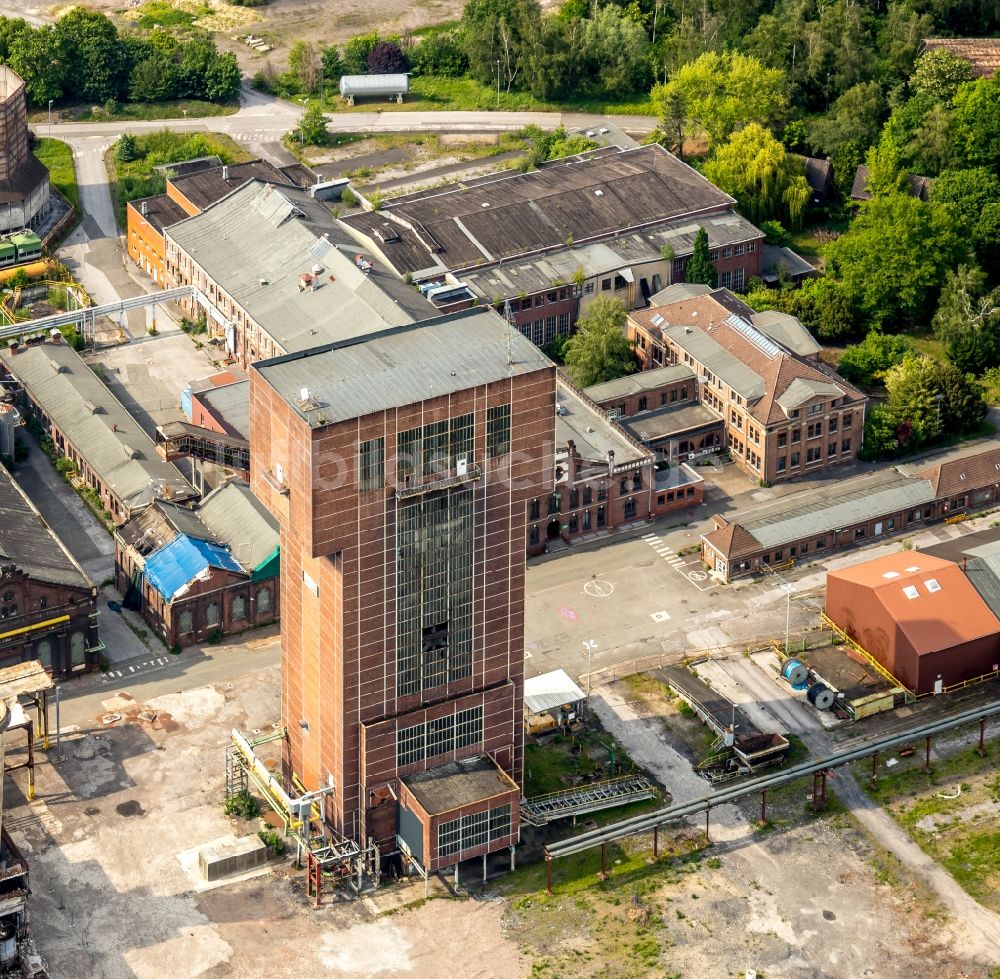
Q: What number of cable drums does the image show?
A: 2